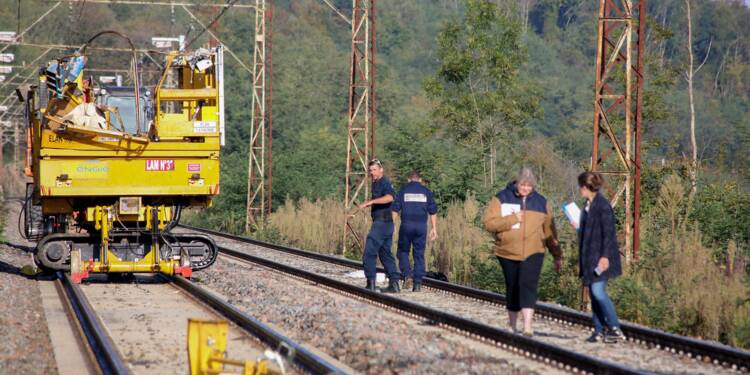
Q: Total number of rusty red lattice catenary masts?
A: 3